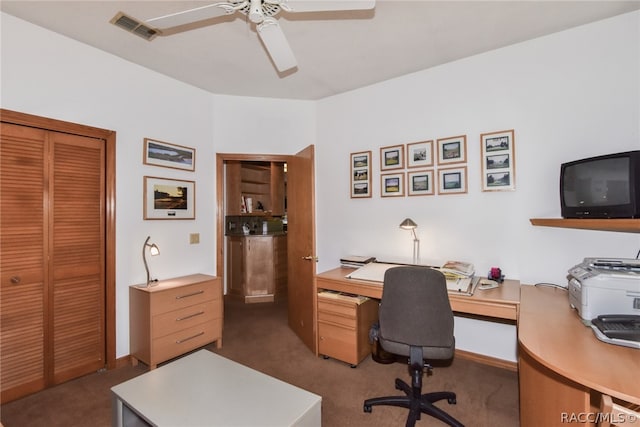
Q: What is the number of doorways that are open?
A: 1